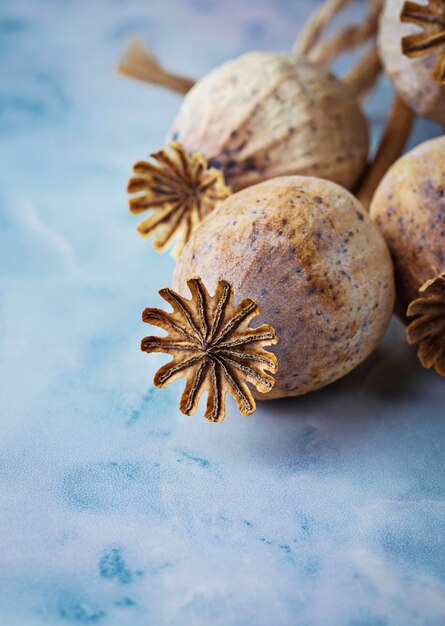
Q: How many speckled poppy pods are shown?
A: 4